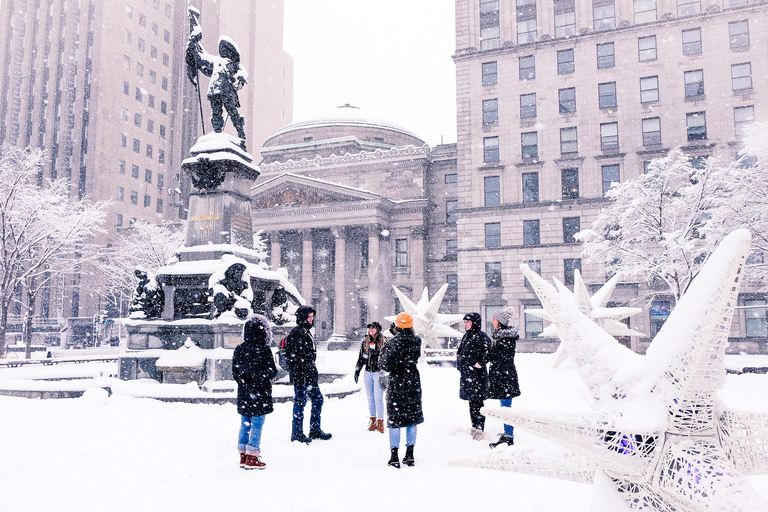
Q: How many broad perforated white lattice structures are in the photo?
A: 3